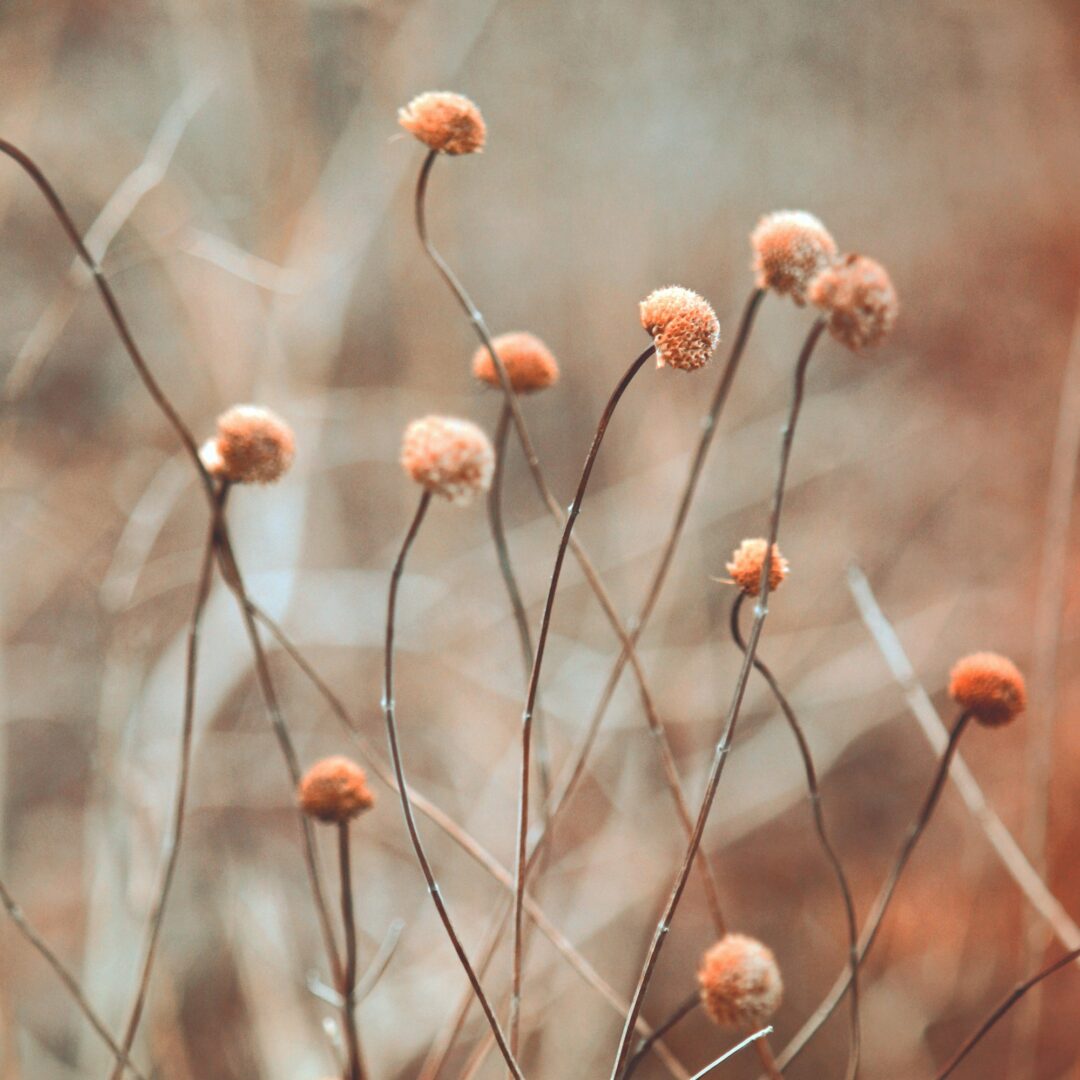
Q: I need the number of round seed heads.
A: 11